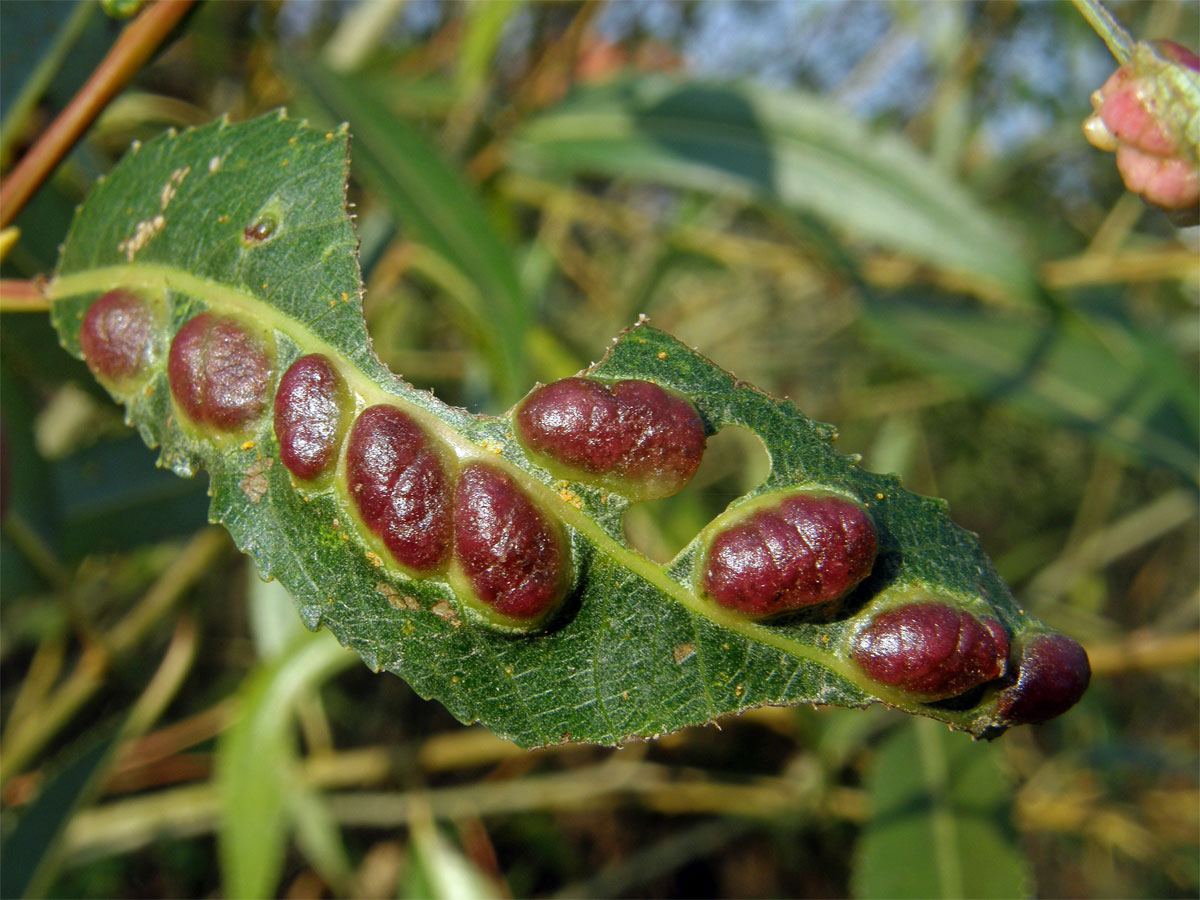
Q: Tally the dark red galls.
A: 9